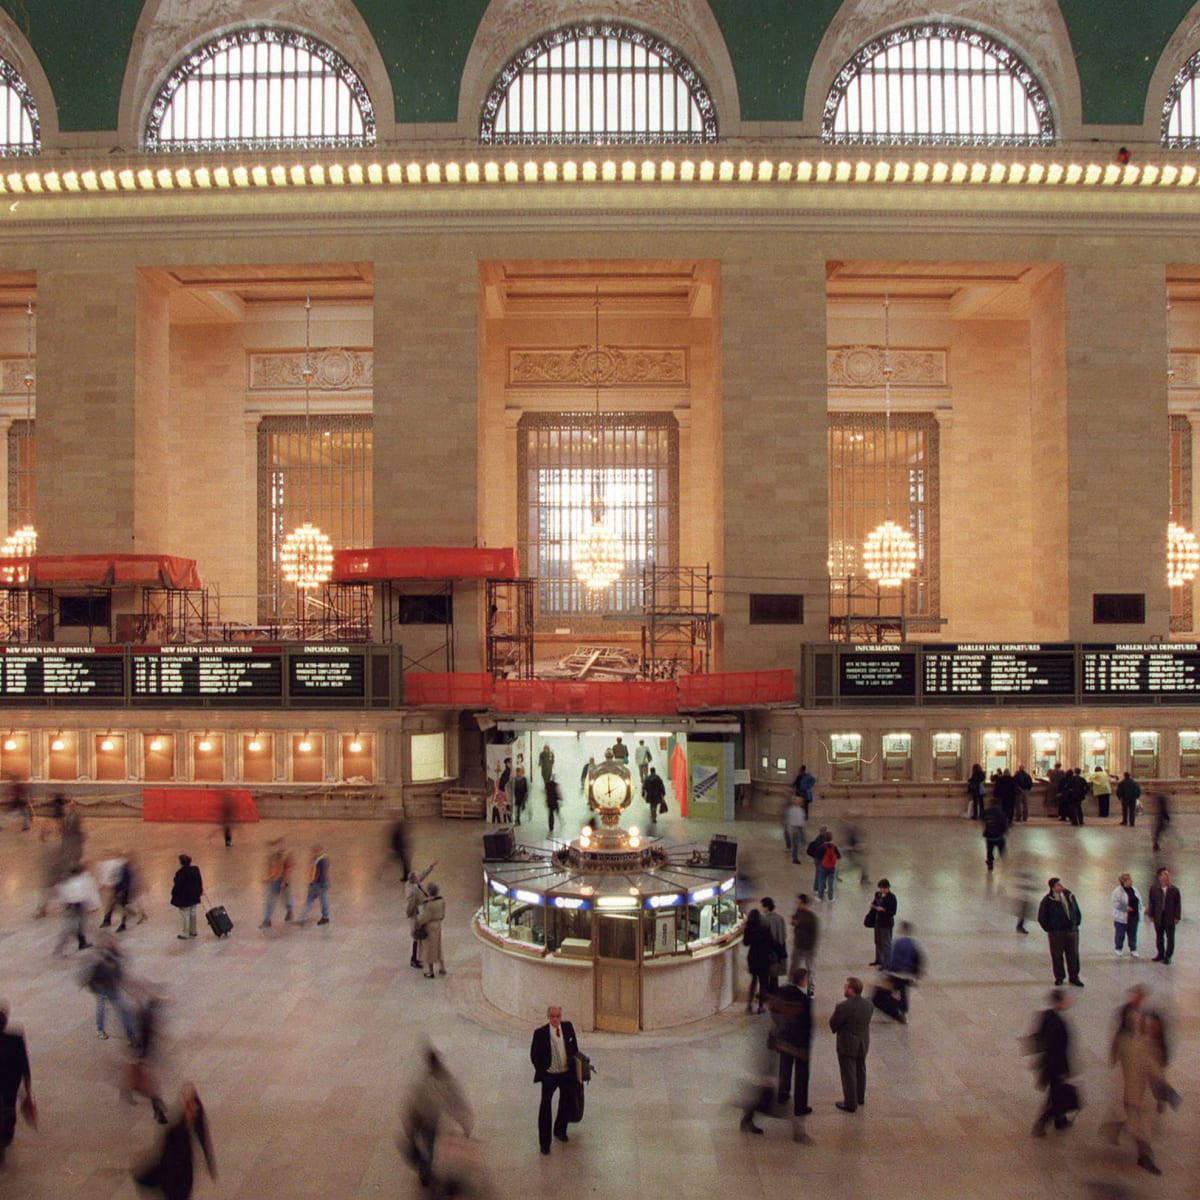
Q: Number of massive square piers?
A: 4